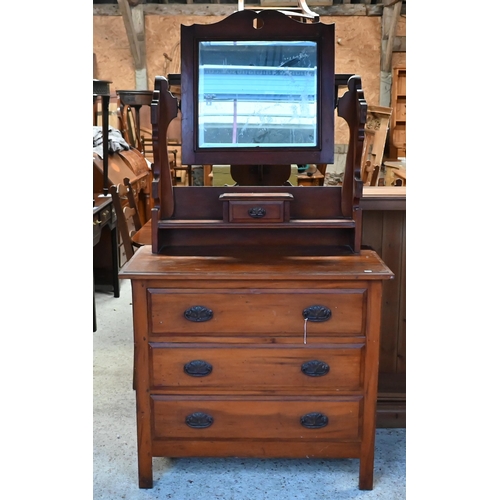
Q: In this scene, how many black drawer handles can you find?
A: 7